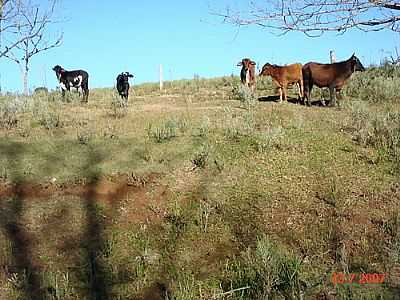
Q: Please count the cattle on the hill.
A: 5